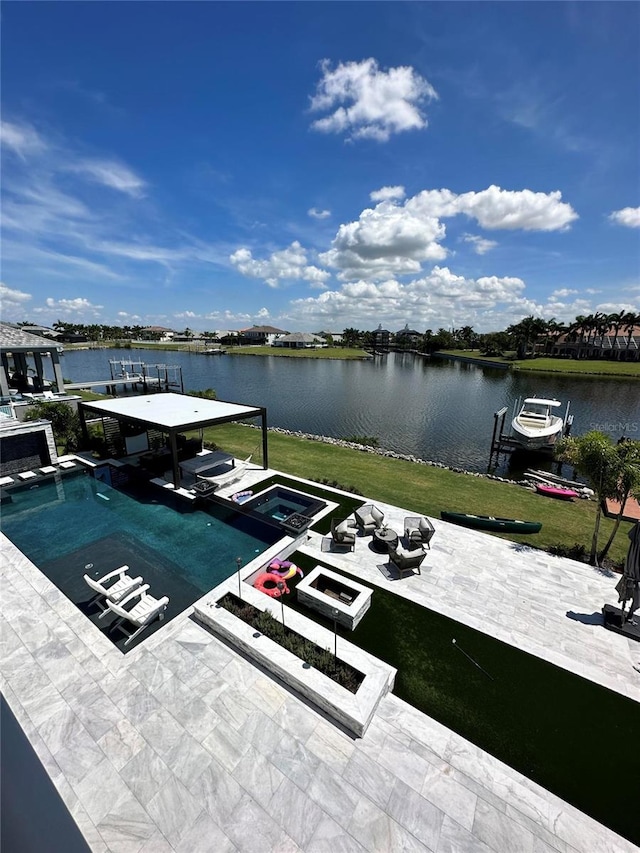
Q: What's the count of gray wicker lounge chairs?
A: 4